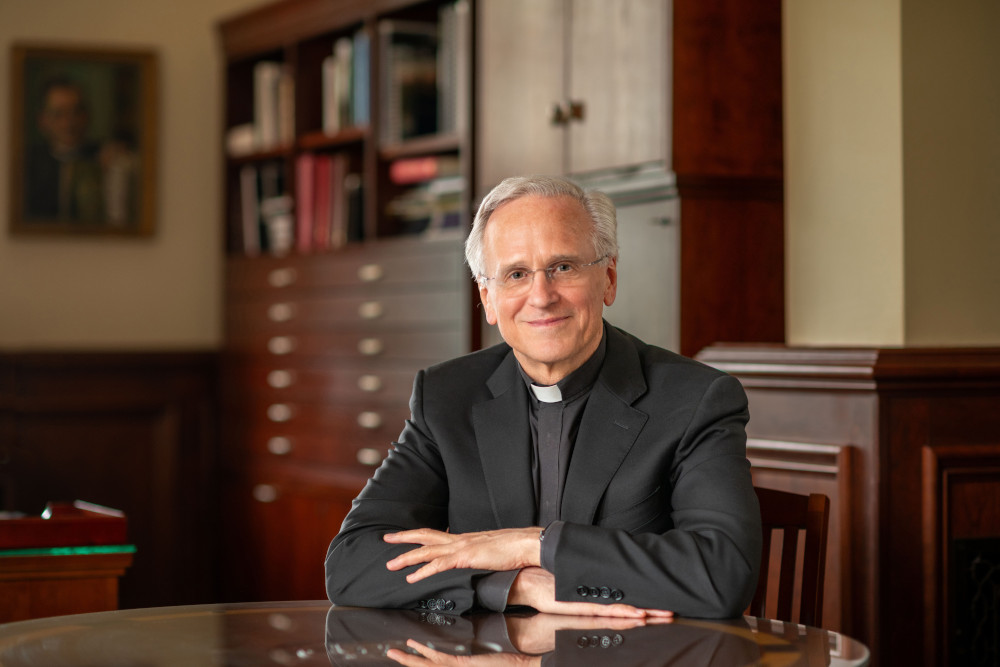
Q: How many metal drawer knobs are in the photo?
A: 13